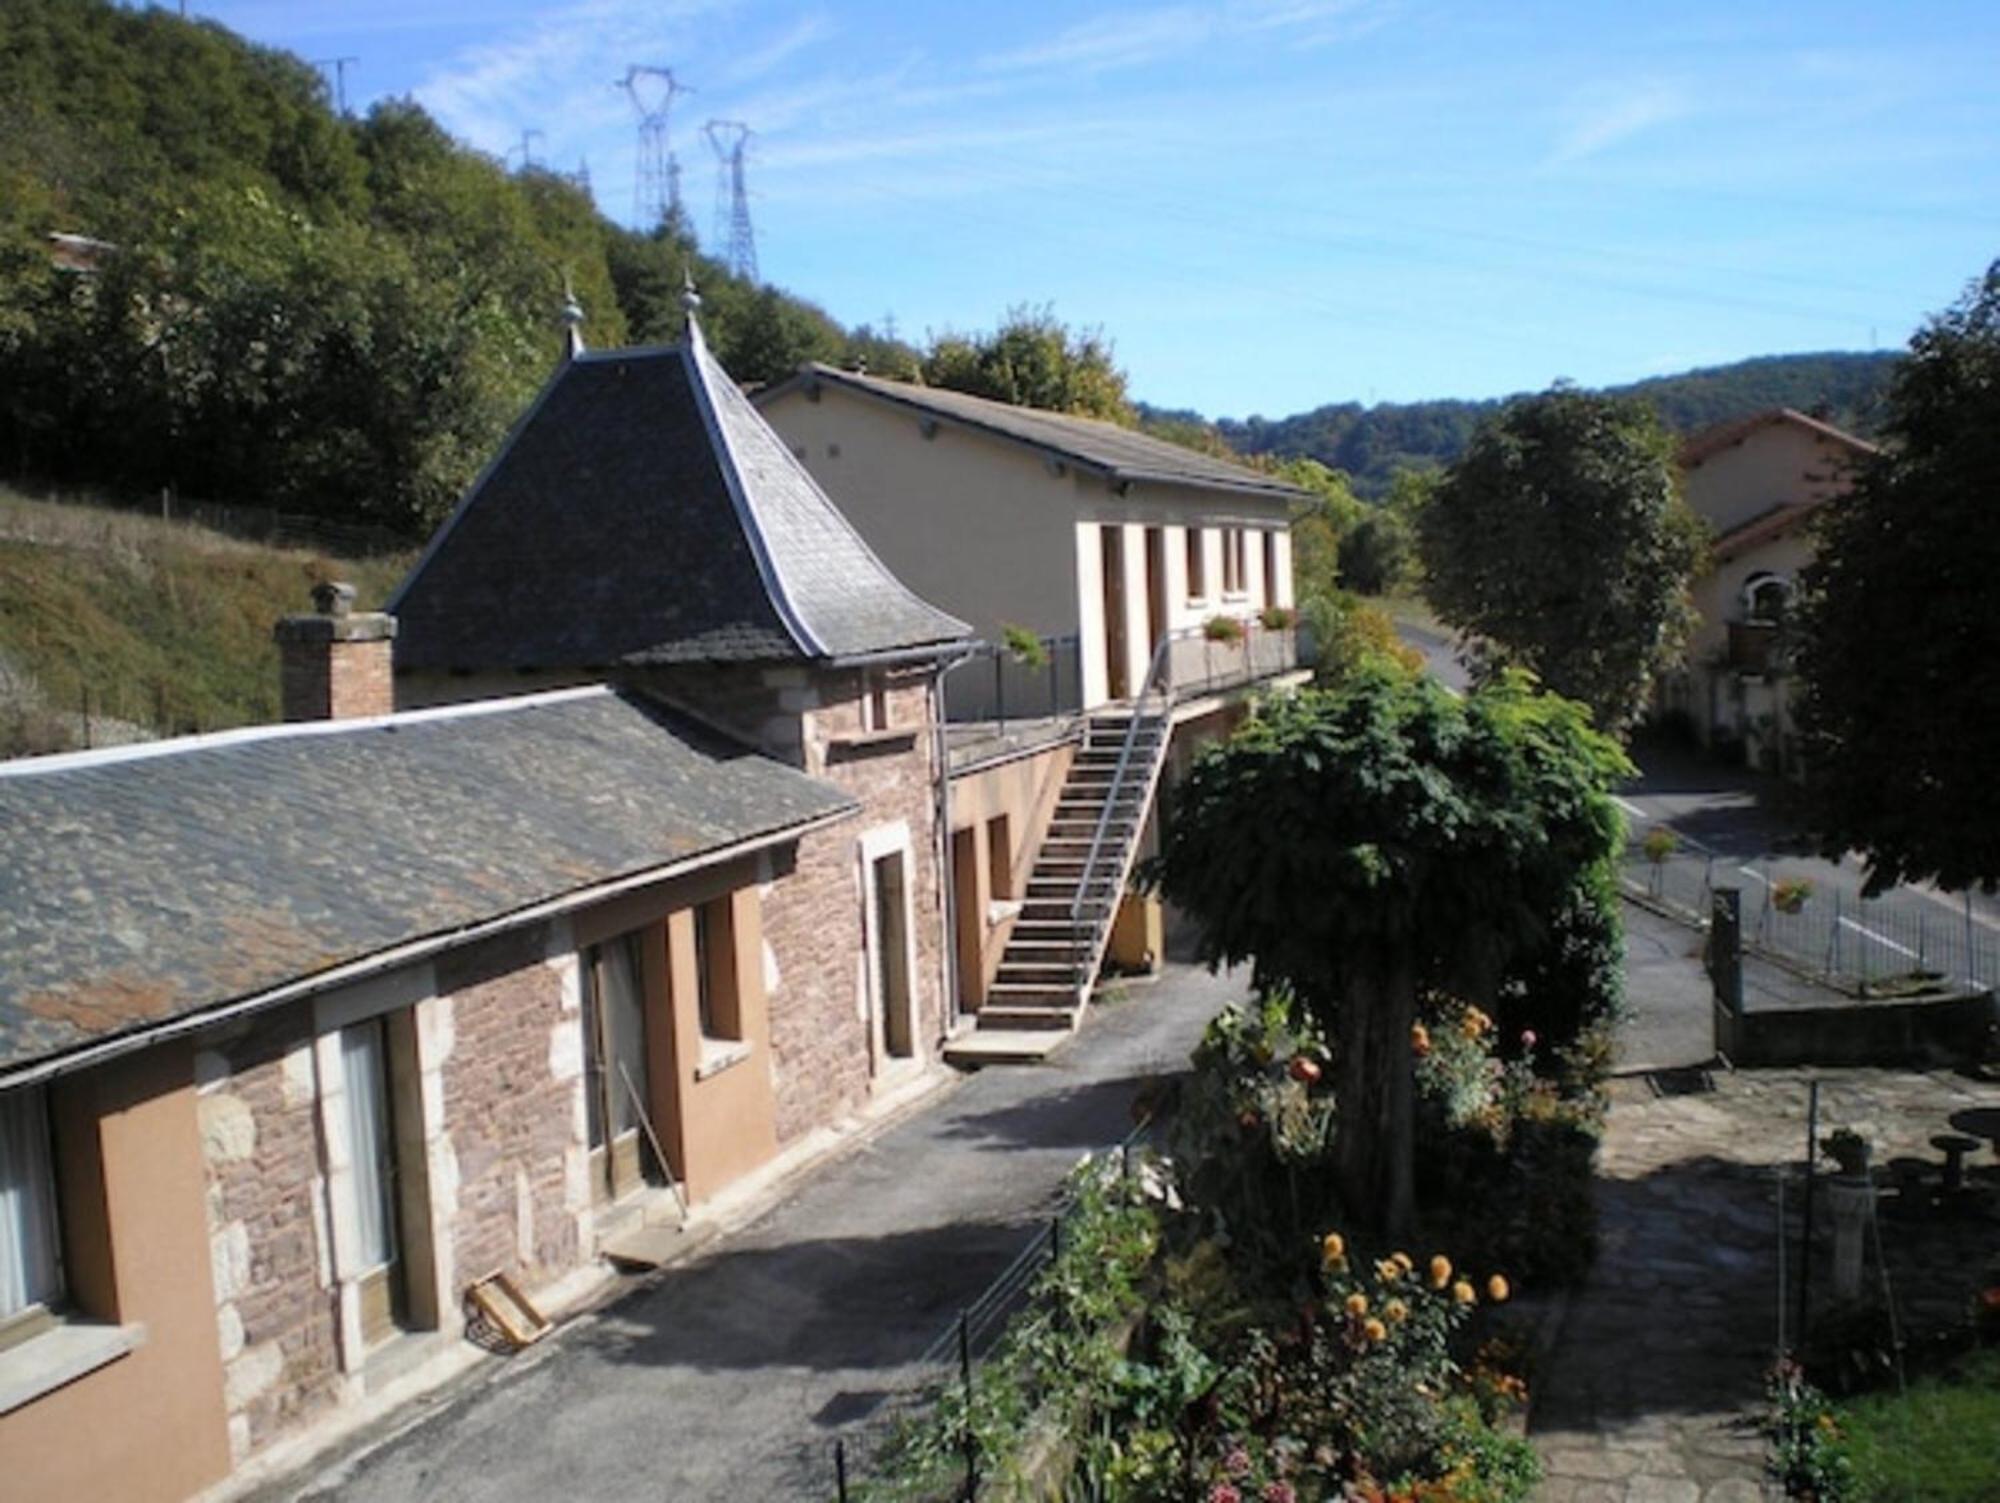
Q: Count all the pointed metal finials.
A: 2